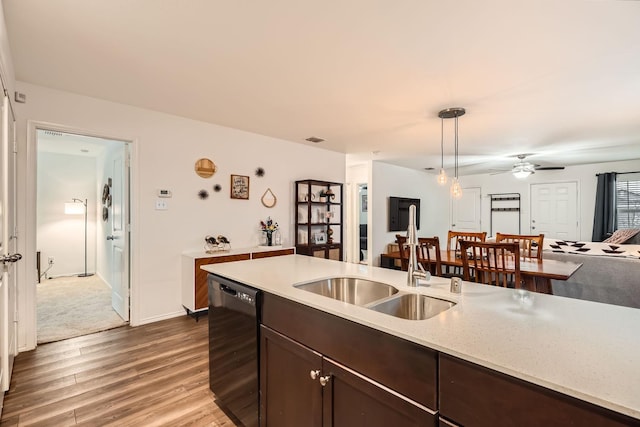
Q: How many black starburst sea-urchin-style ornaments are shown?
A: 3